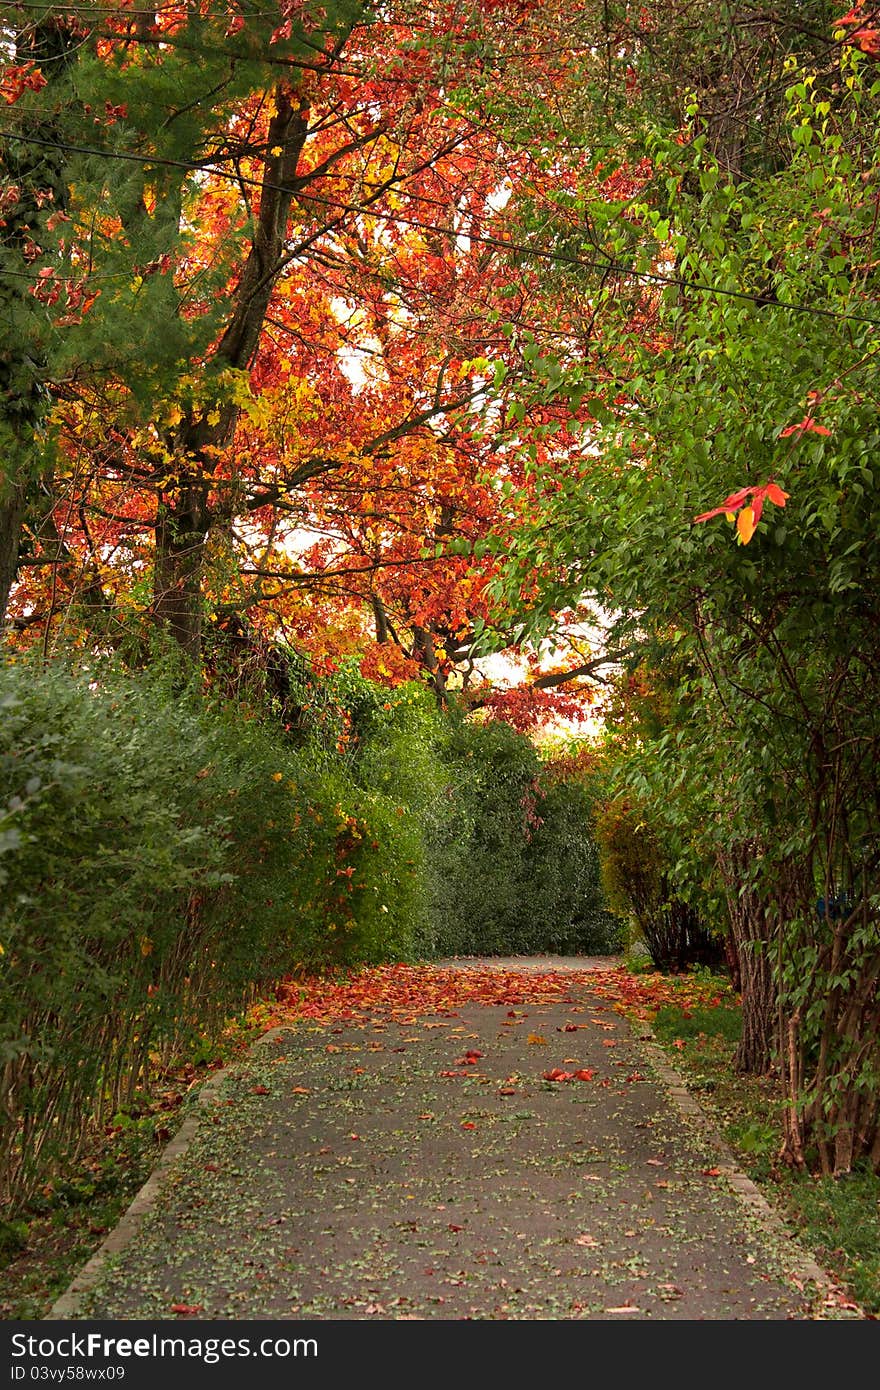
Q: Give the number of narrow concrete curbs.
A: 2